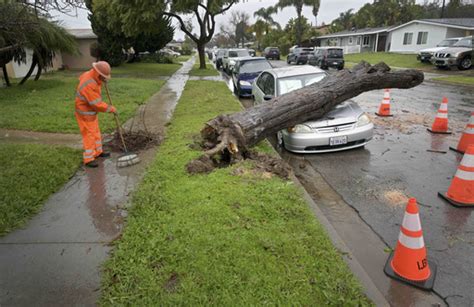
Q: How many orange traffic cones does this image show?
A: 5